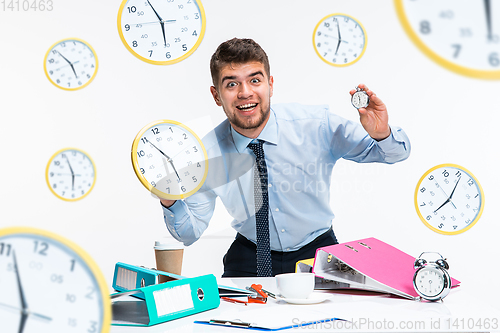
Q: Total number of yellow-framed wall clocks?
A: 8